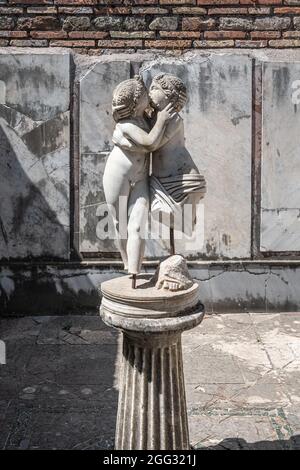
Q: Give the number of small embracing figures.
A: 2